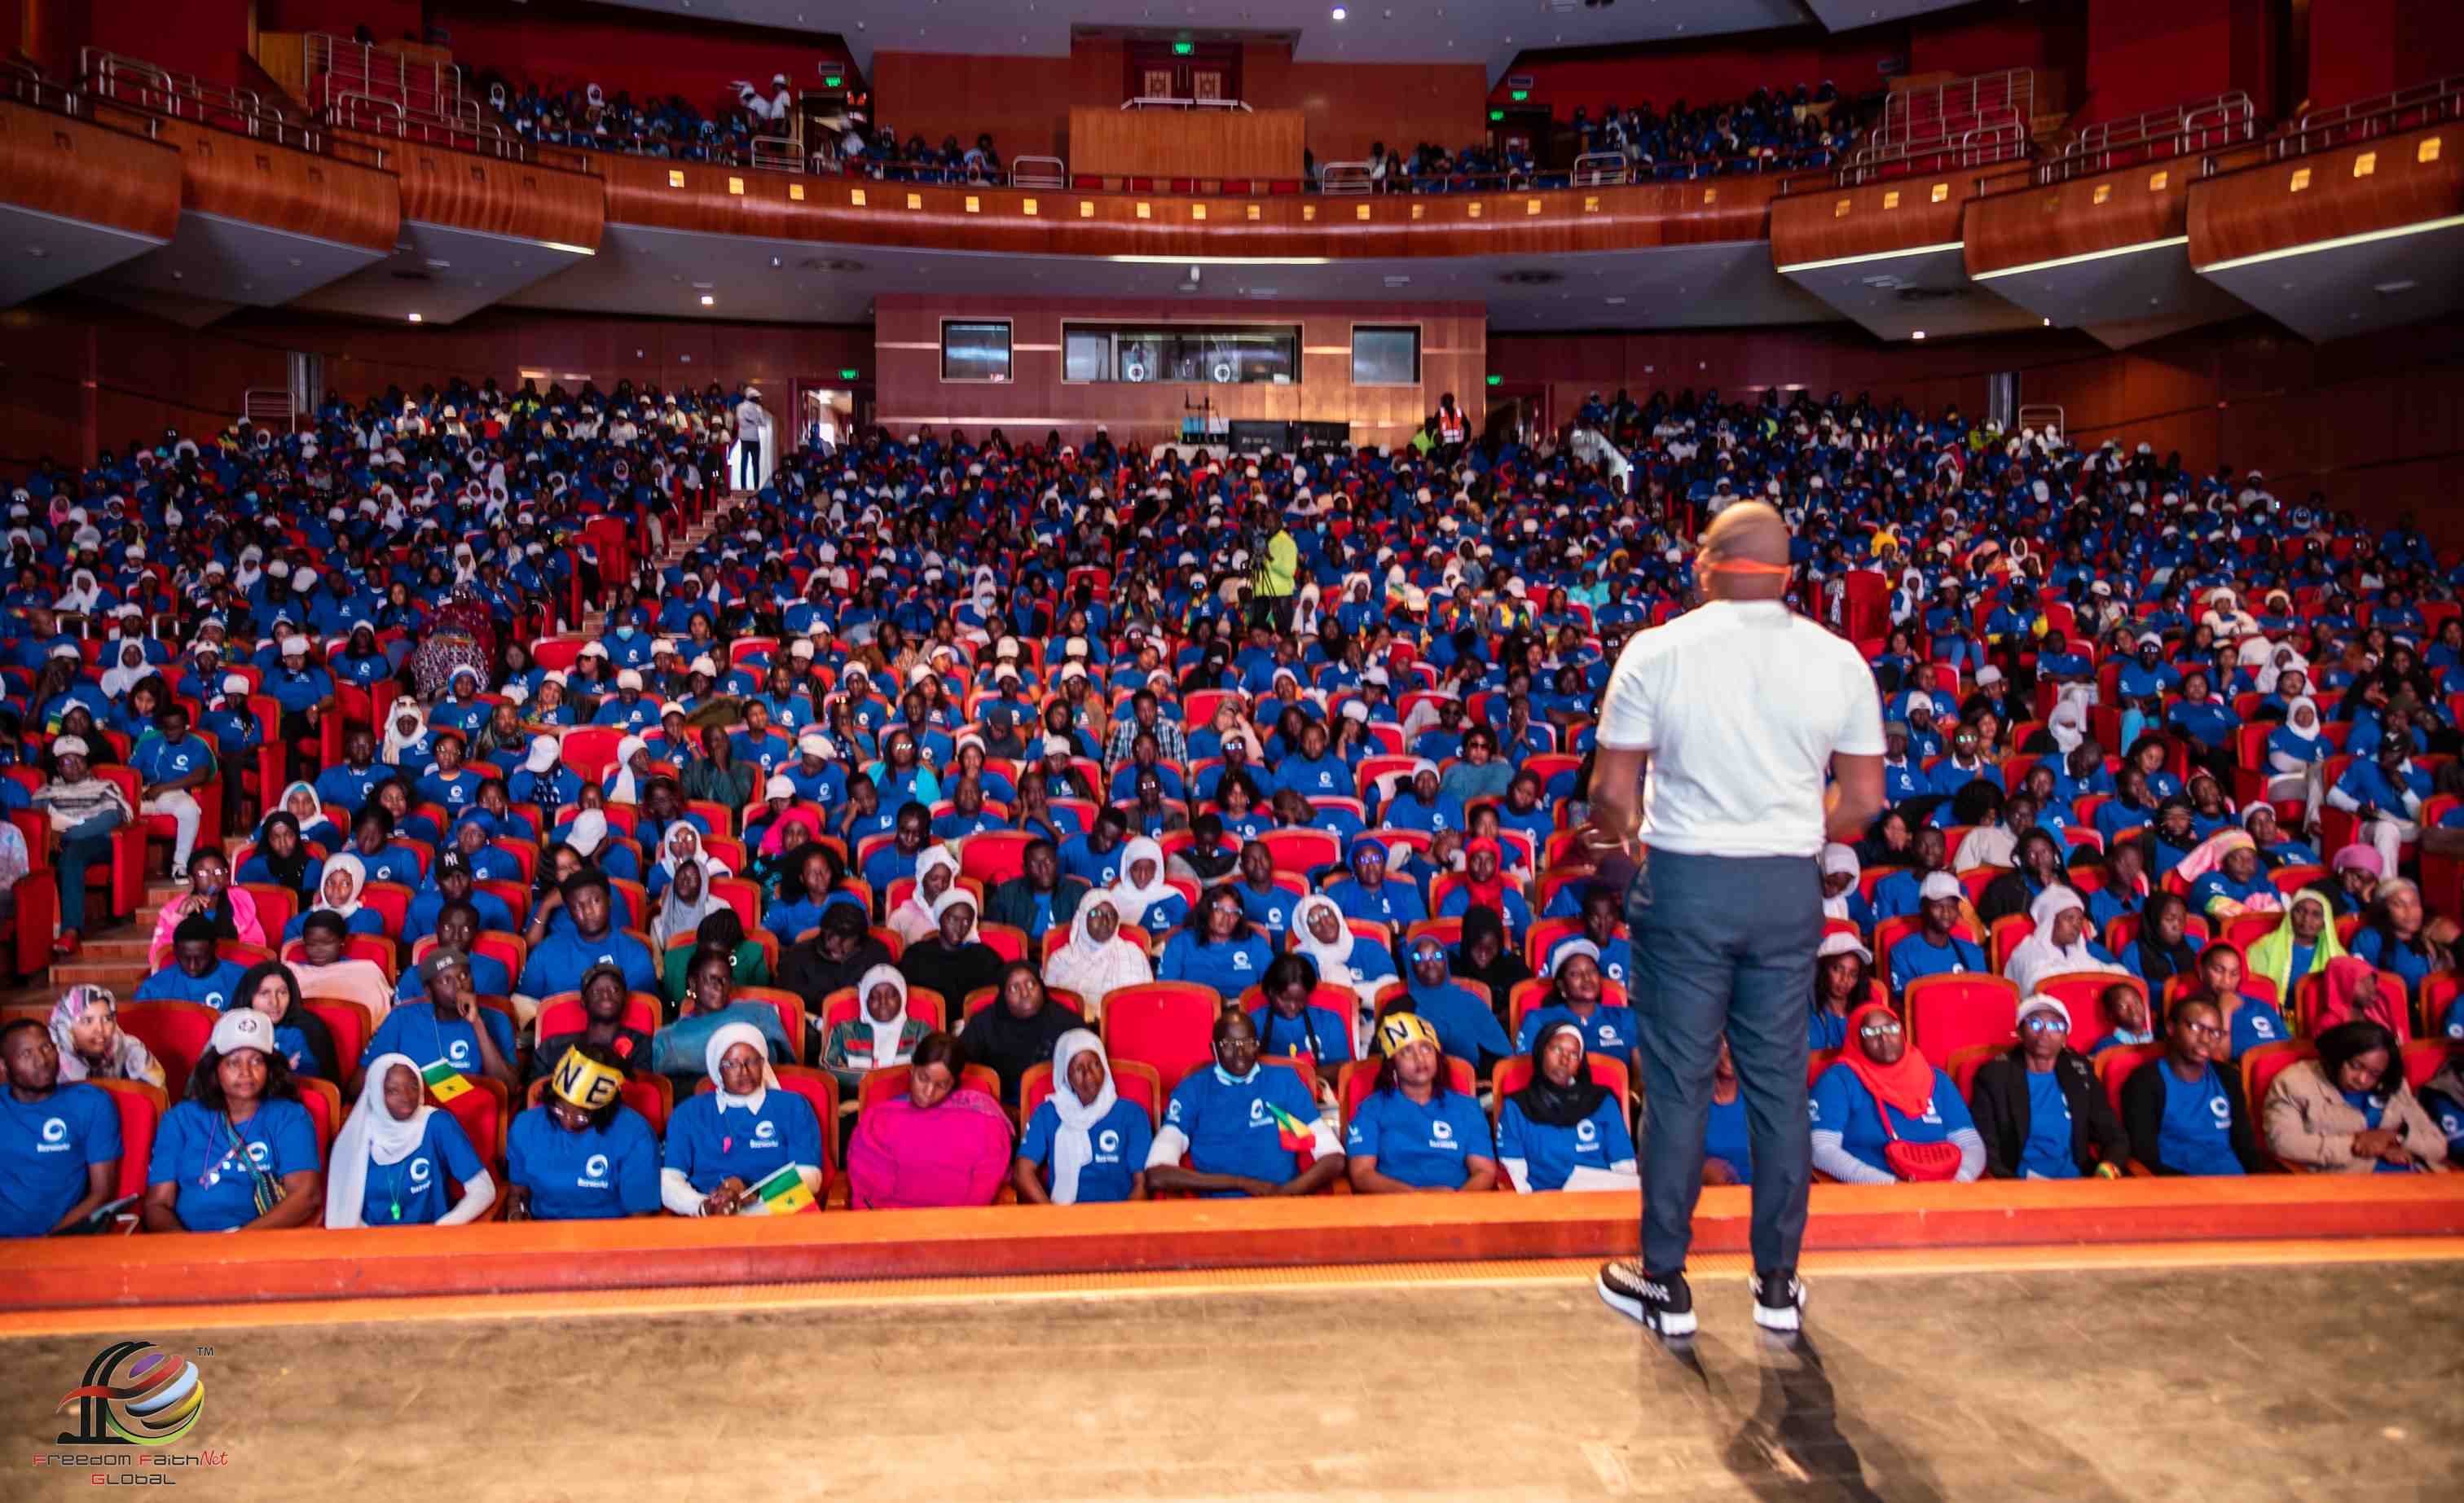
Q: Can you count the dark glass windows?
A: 3